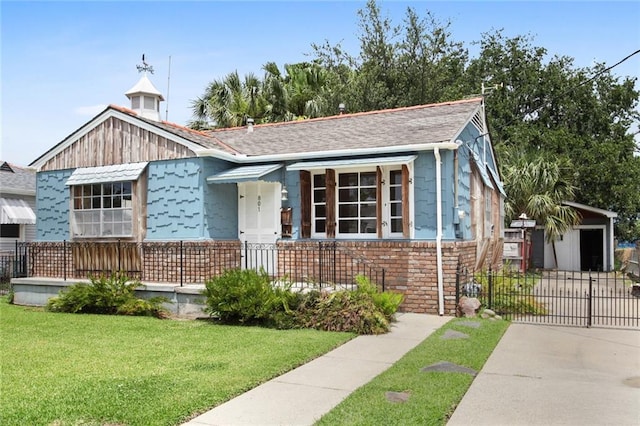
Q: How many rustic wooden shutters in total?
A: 4